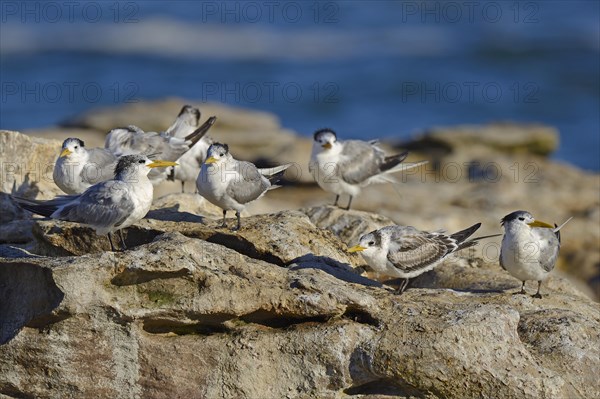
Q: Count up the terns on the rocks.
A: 8